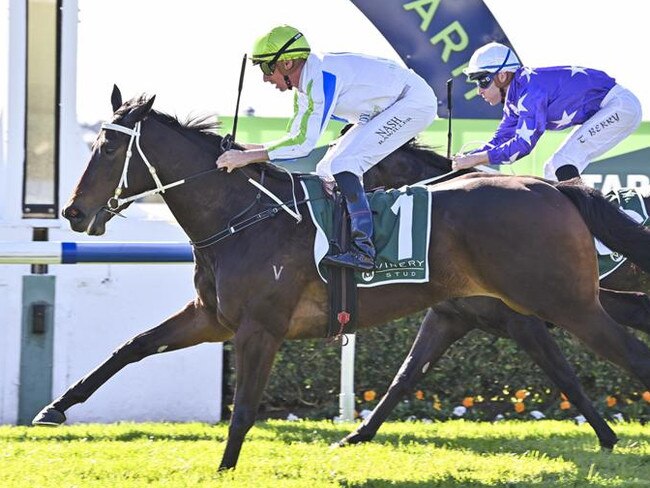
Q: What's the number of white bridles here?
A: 1